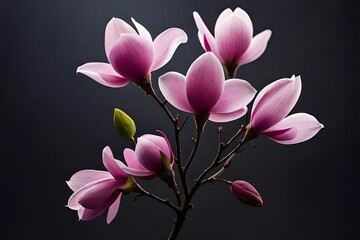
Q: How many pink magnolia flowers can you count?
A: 6